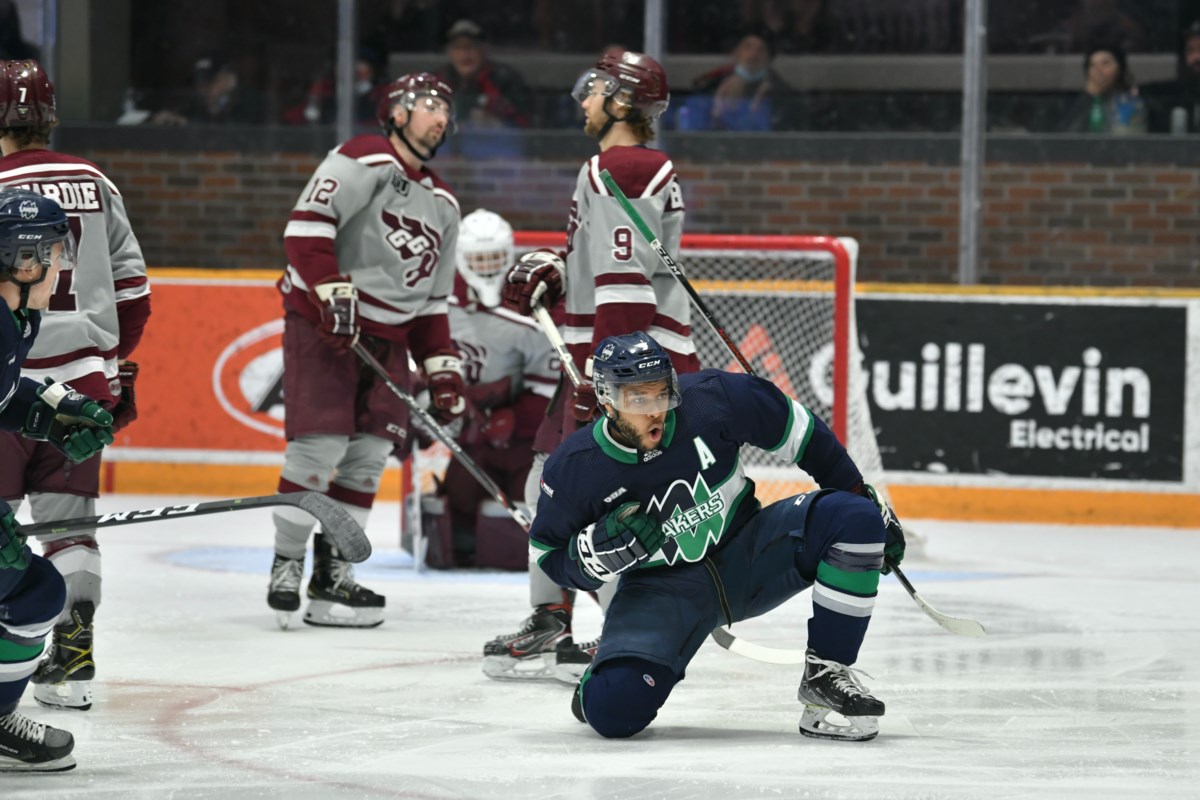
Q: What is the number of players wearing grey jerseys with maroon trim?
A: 4